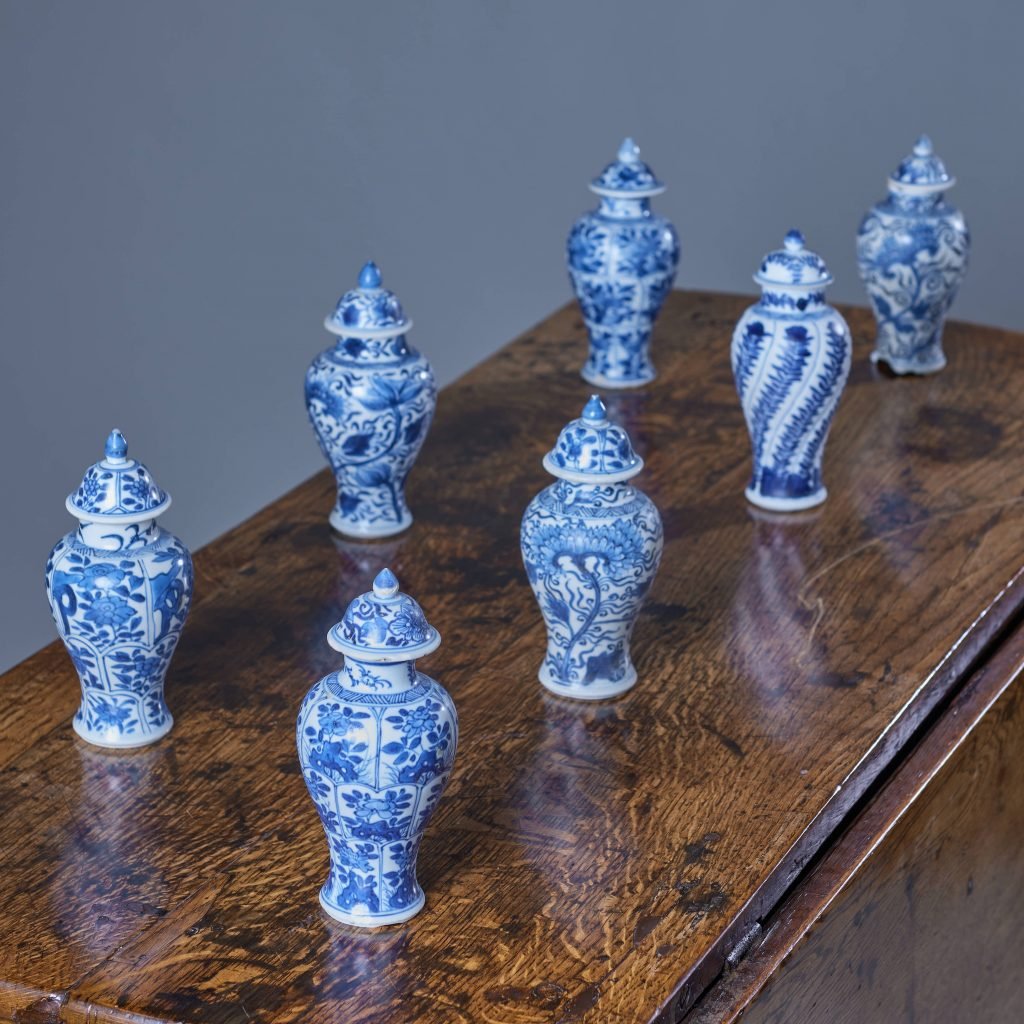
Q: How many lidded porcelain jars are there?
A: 7